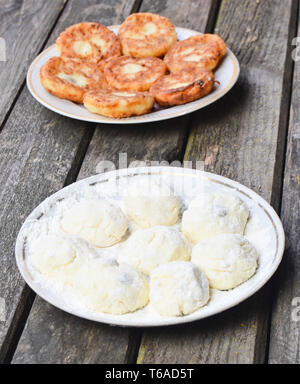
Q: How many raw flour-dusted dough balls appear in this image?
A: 8